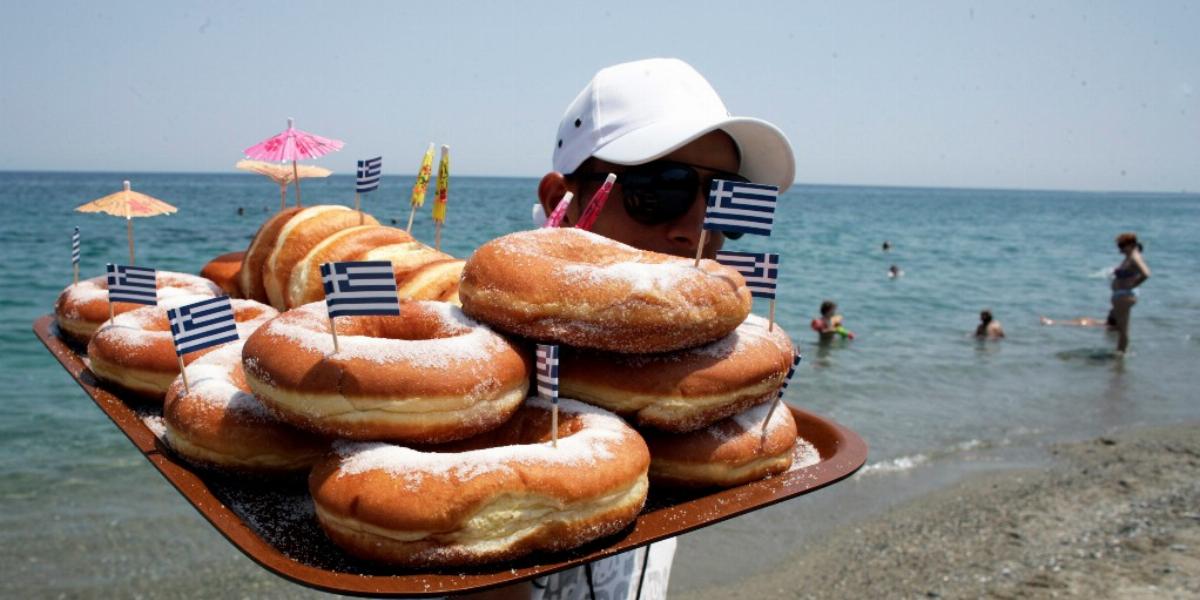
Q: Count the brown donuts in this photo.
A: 14